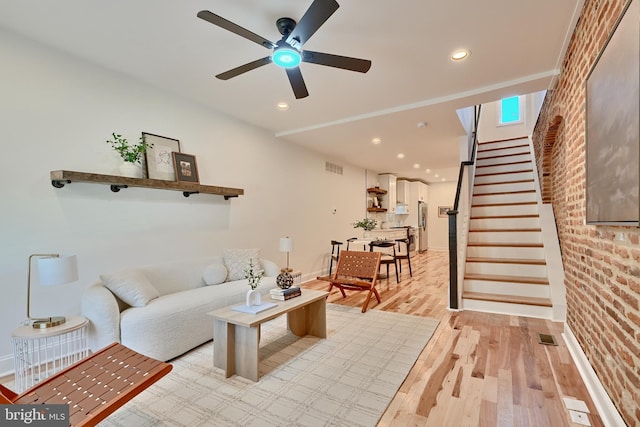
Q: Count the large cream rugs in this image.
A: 1